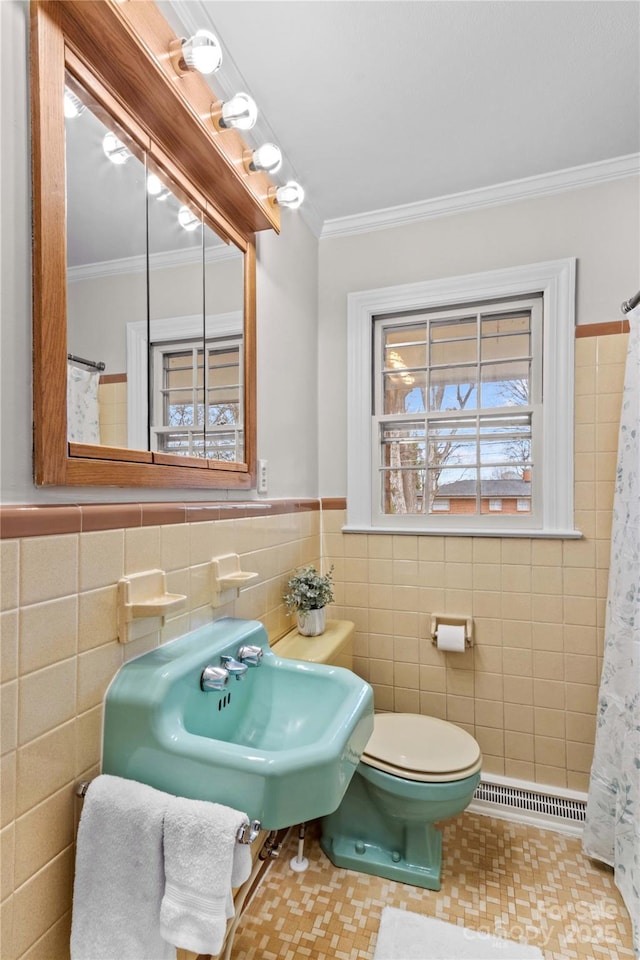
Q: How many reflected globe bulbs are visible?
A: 4